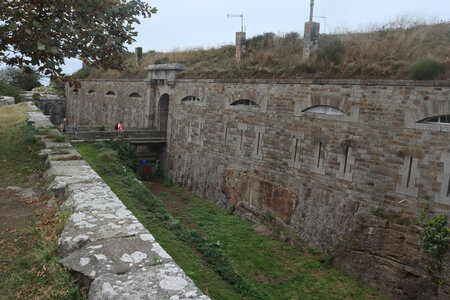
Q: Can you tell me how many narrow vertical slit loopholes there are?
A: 11